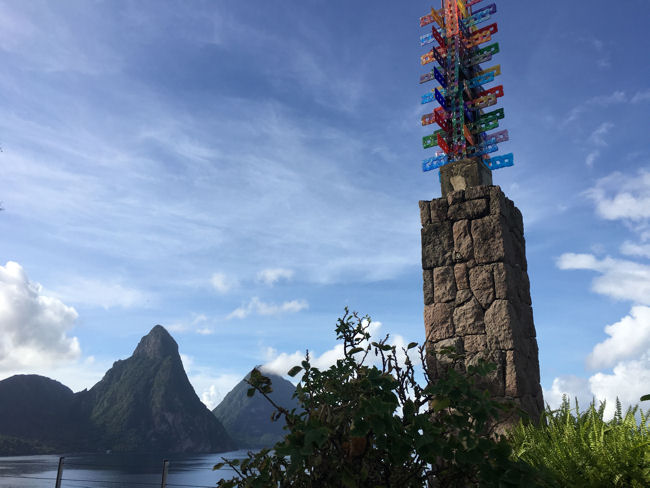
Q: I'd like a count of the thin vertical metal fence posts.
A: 2